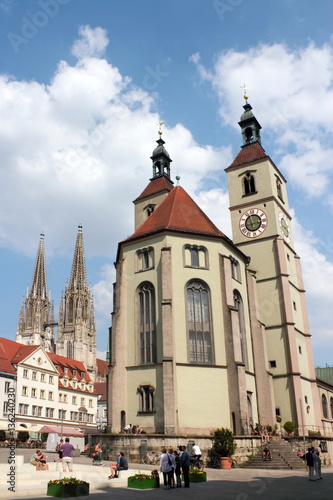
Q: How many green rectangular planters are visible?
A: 3